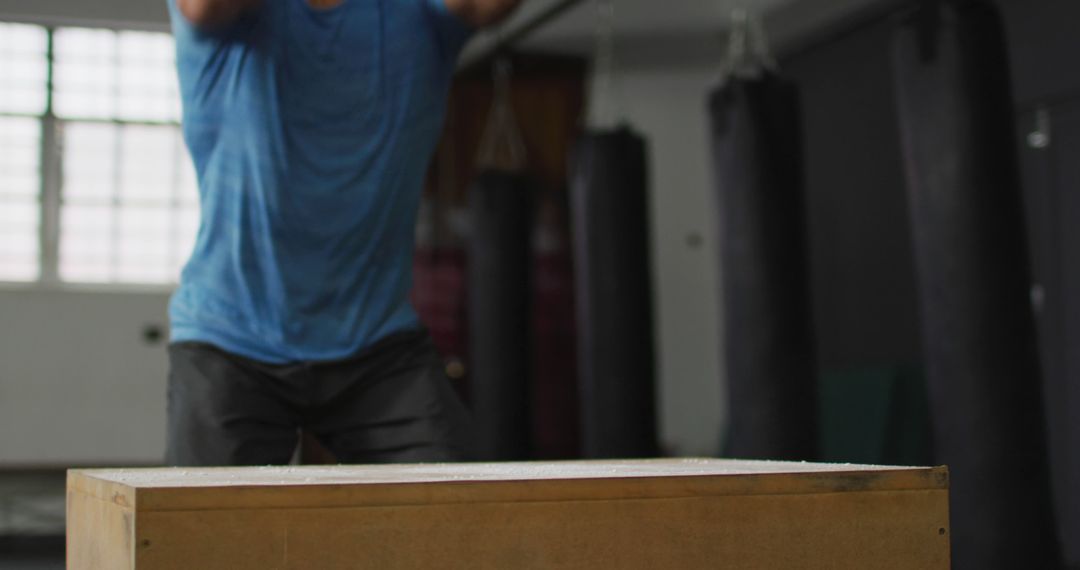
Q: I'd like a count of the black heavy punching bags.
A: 4